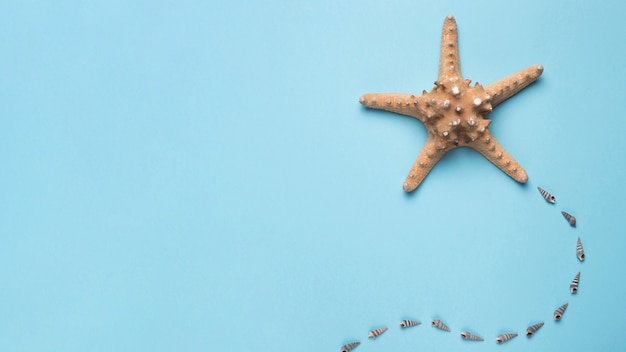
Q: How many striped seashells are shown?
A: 12